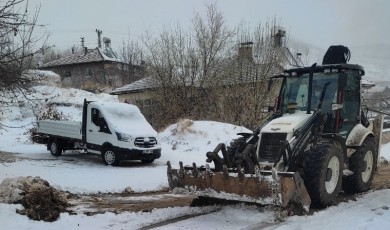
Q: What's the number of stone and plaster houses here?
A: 2